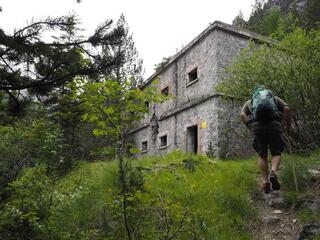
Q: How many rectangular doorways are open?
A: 1